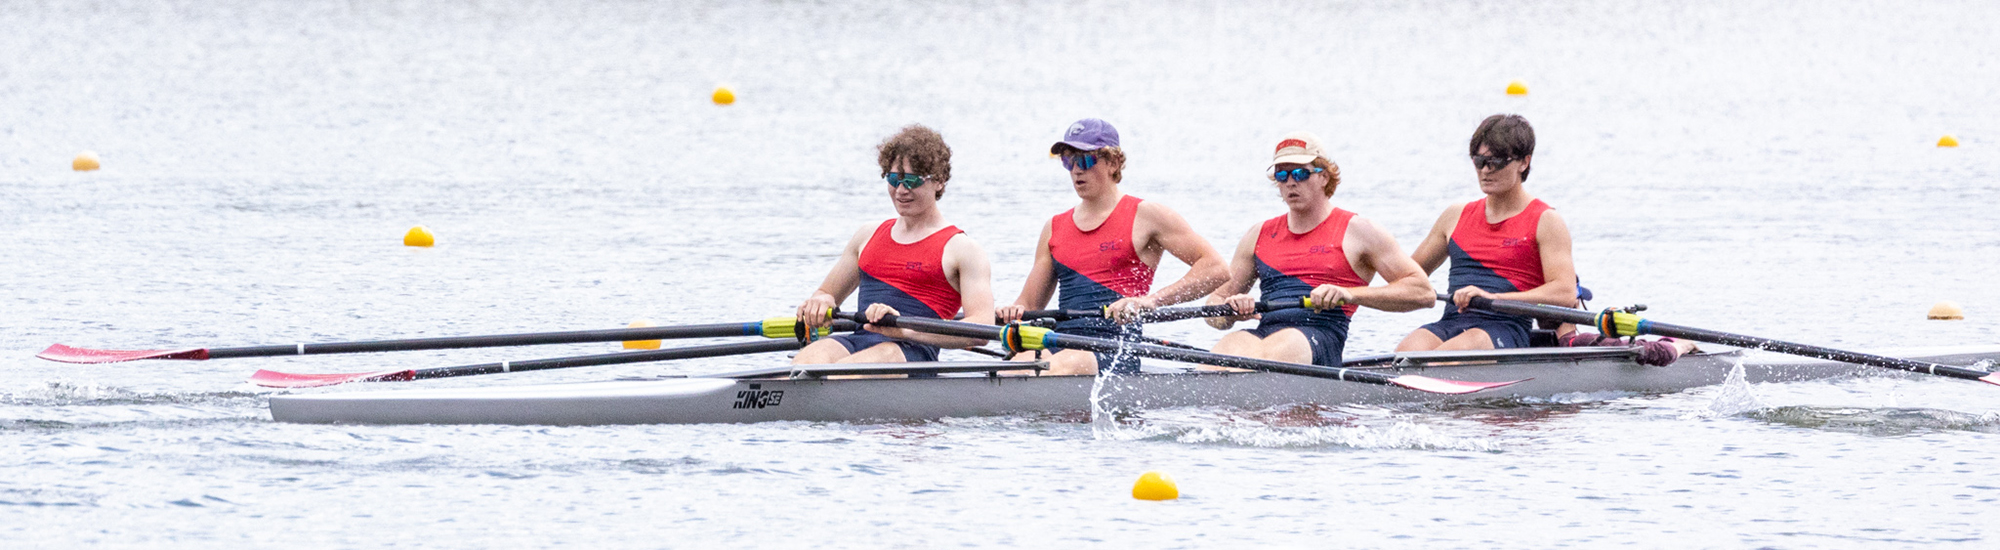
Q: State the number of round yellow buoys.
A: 8